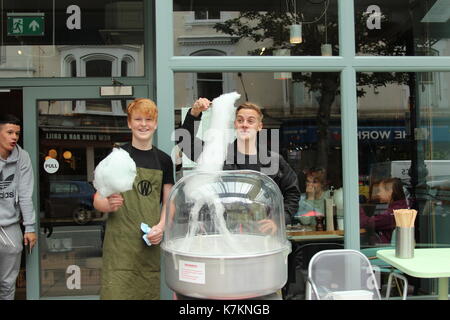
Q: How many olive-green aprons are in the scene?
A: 1